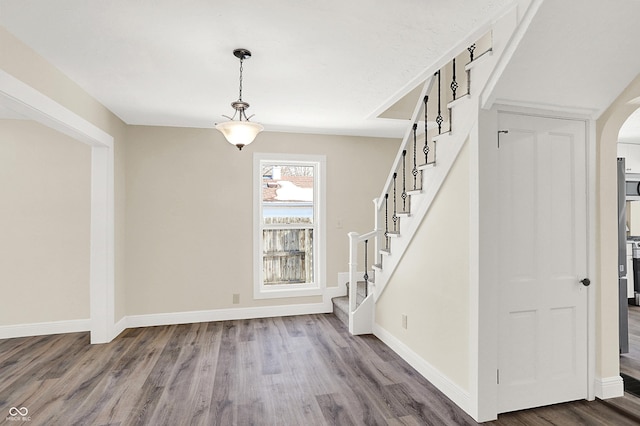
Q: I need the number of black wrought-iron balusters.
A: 9